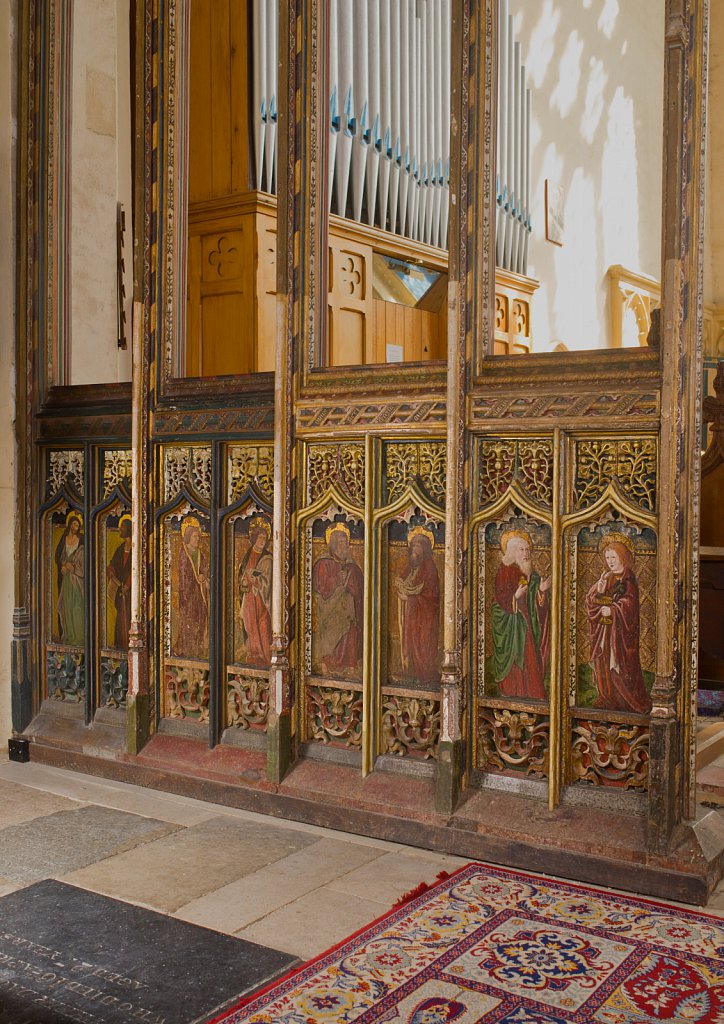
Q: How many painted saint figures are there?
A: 8